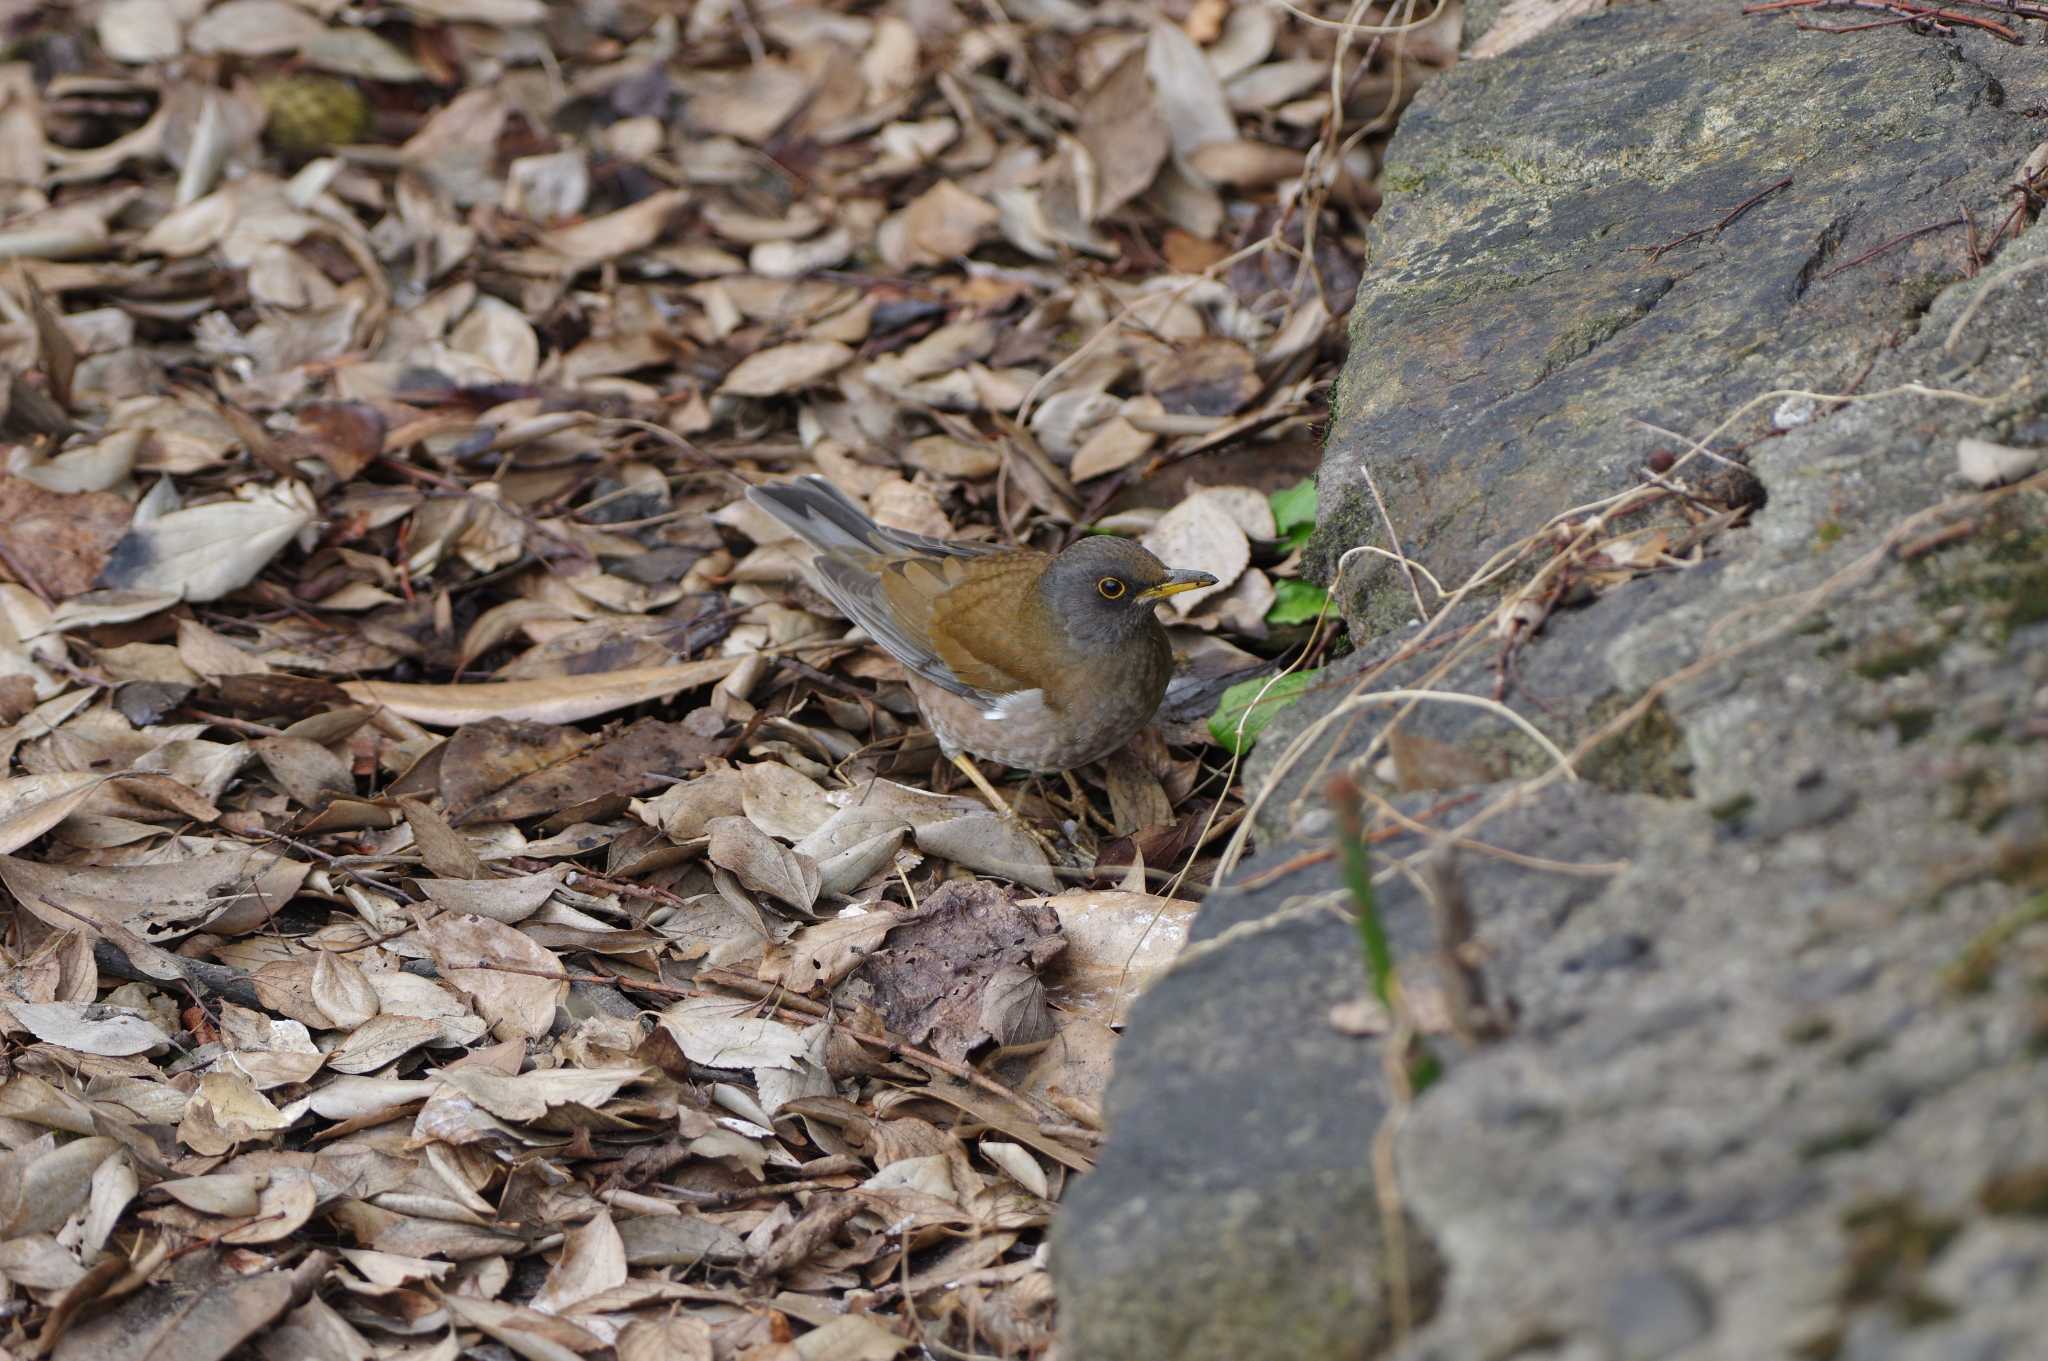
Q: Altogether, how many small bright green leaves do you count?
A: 3